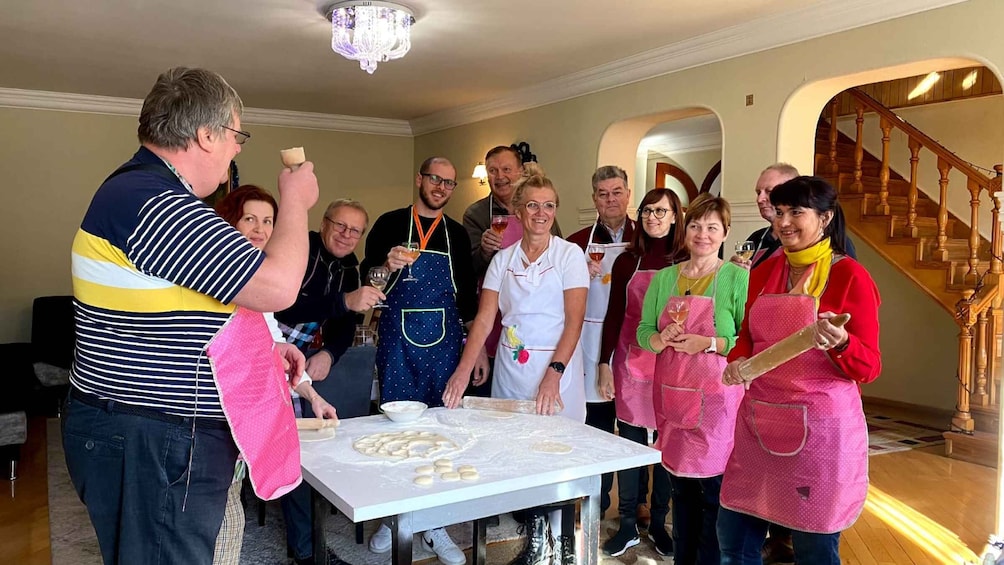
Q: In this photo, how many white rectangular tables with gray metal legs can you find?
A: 1